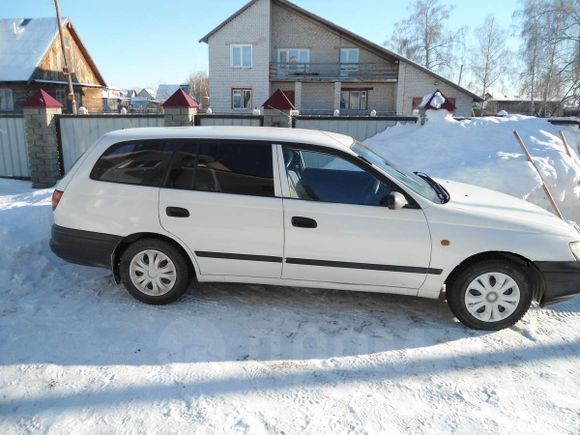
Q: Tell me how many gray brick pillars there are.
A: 4